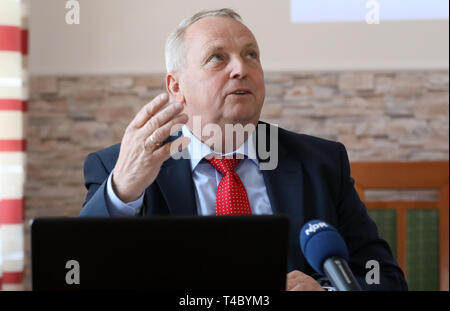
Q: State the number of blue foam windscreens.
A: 1